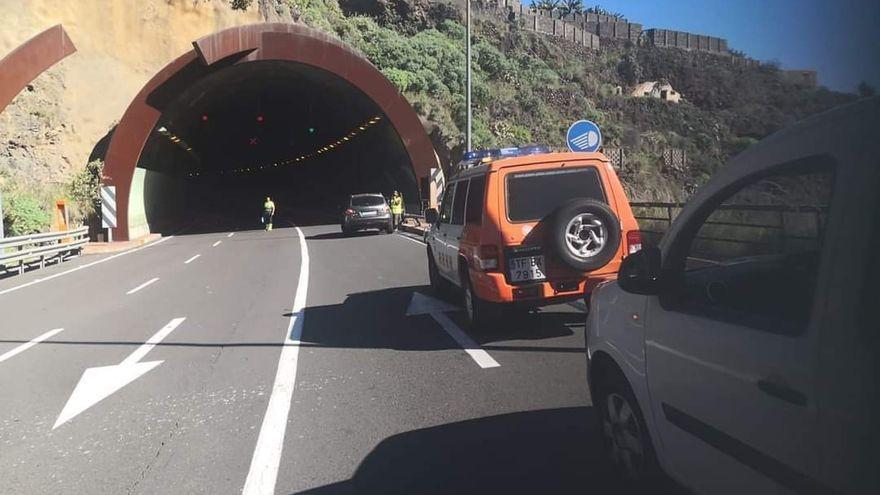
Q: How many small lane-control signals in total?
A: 4